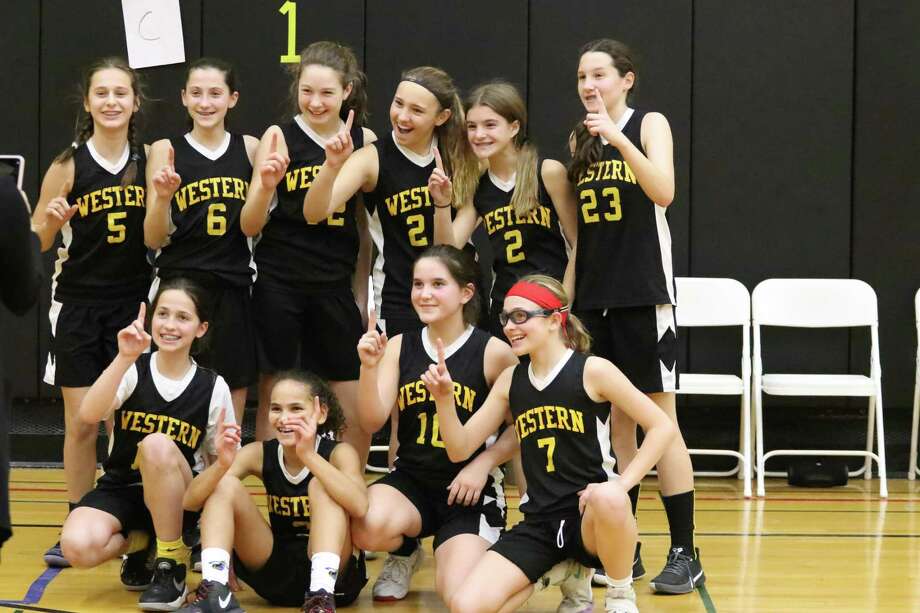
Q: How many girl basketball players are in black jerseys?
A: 10